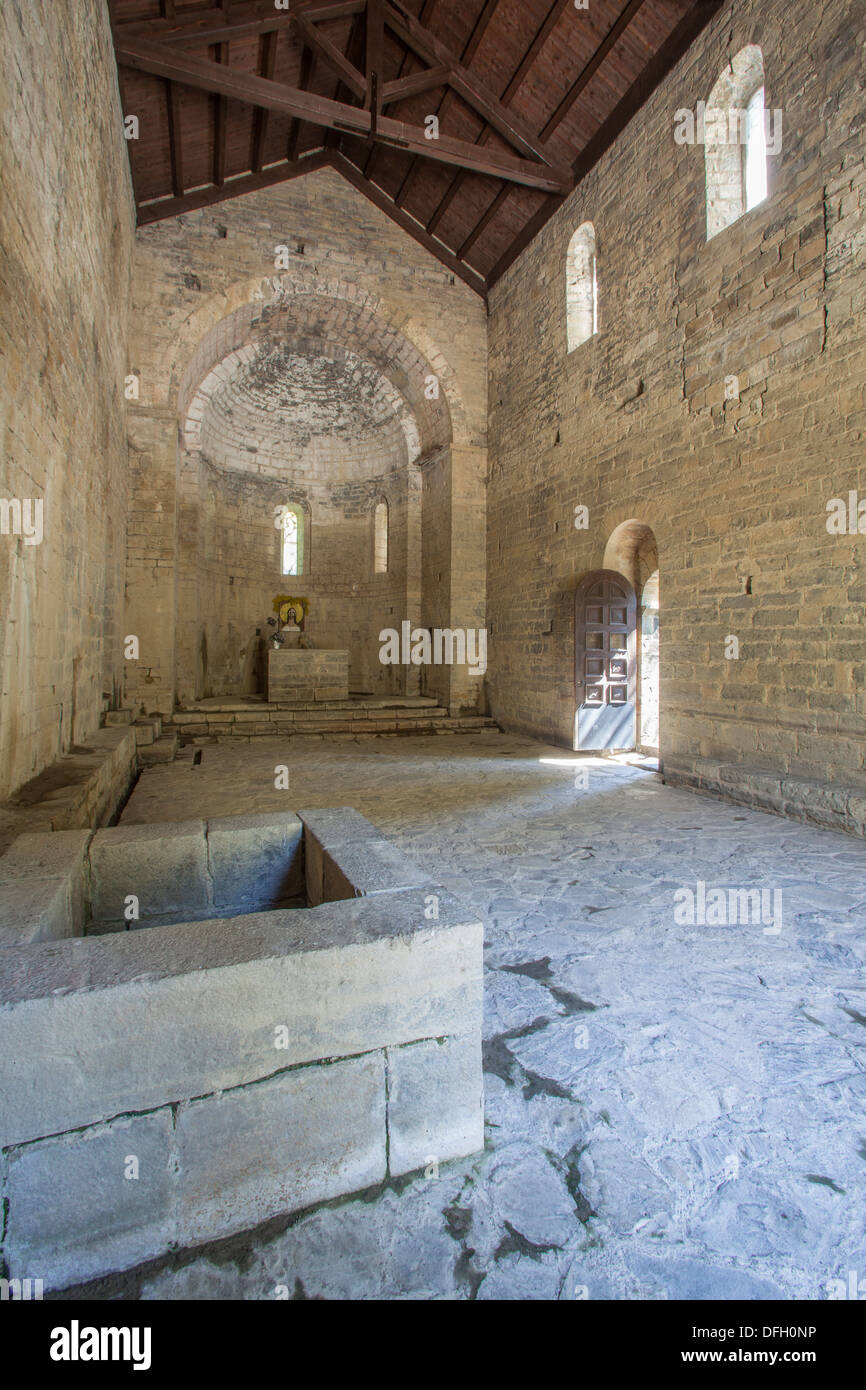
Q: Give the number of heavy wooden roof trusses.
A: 1